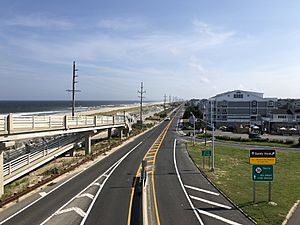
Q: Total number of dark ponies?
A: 0